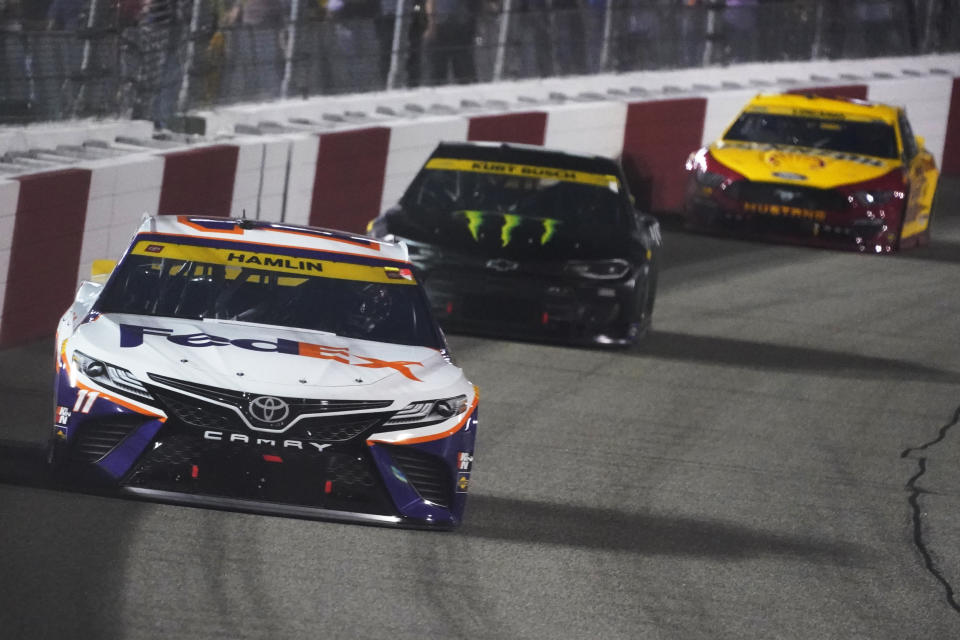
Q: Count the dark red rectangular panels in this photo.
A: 7